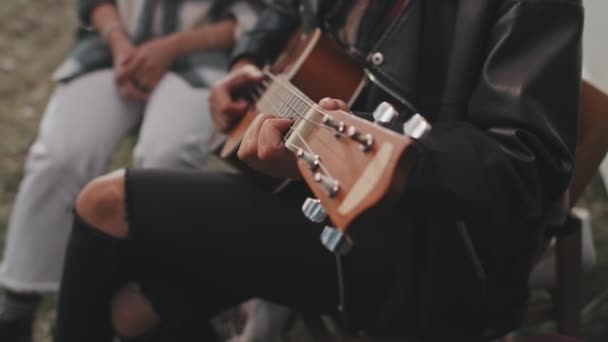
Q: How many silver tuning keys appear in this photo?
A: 4